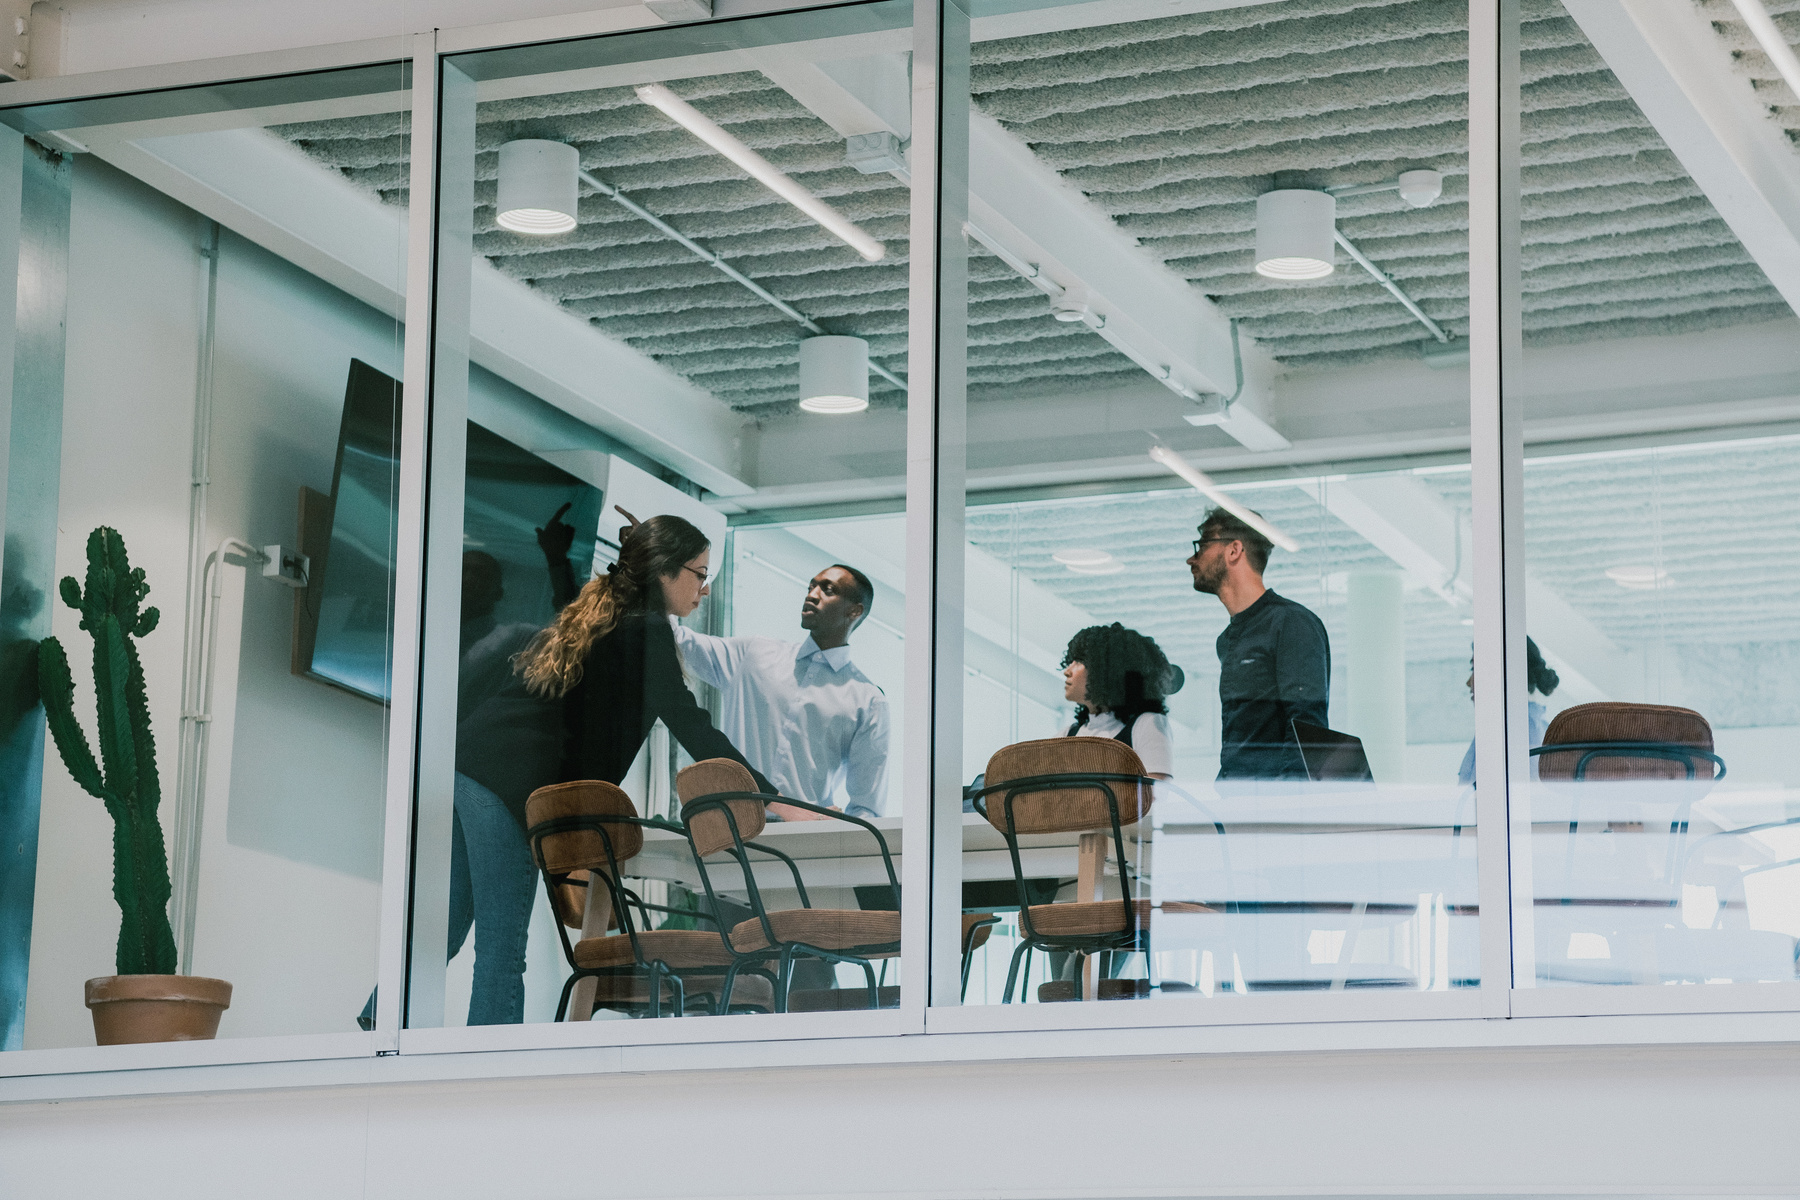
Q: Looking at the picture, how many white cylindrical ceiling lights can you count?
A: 3